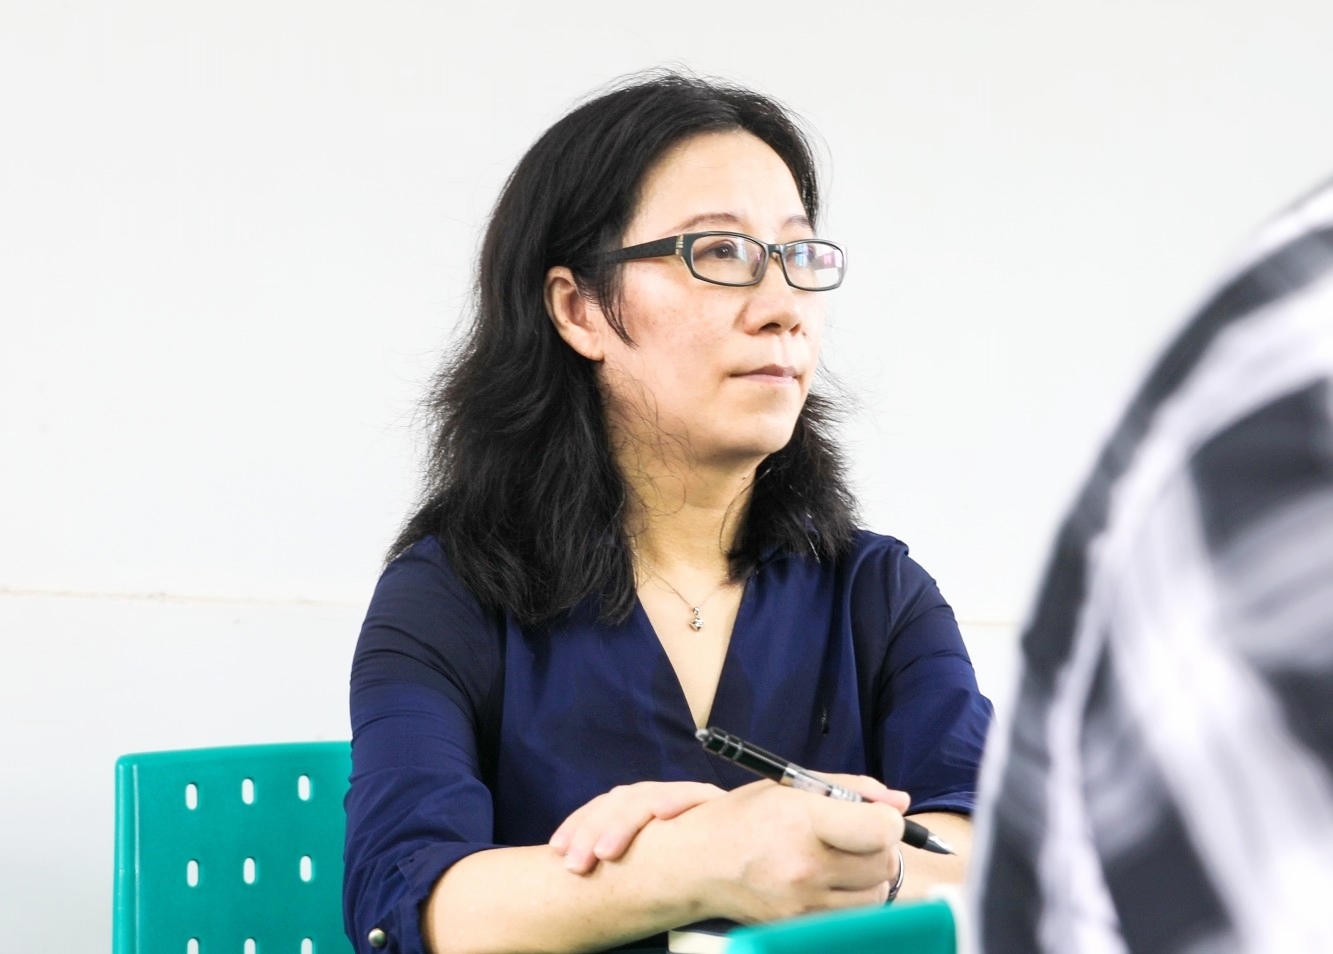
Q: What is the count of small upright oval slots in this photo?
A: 9